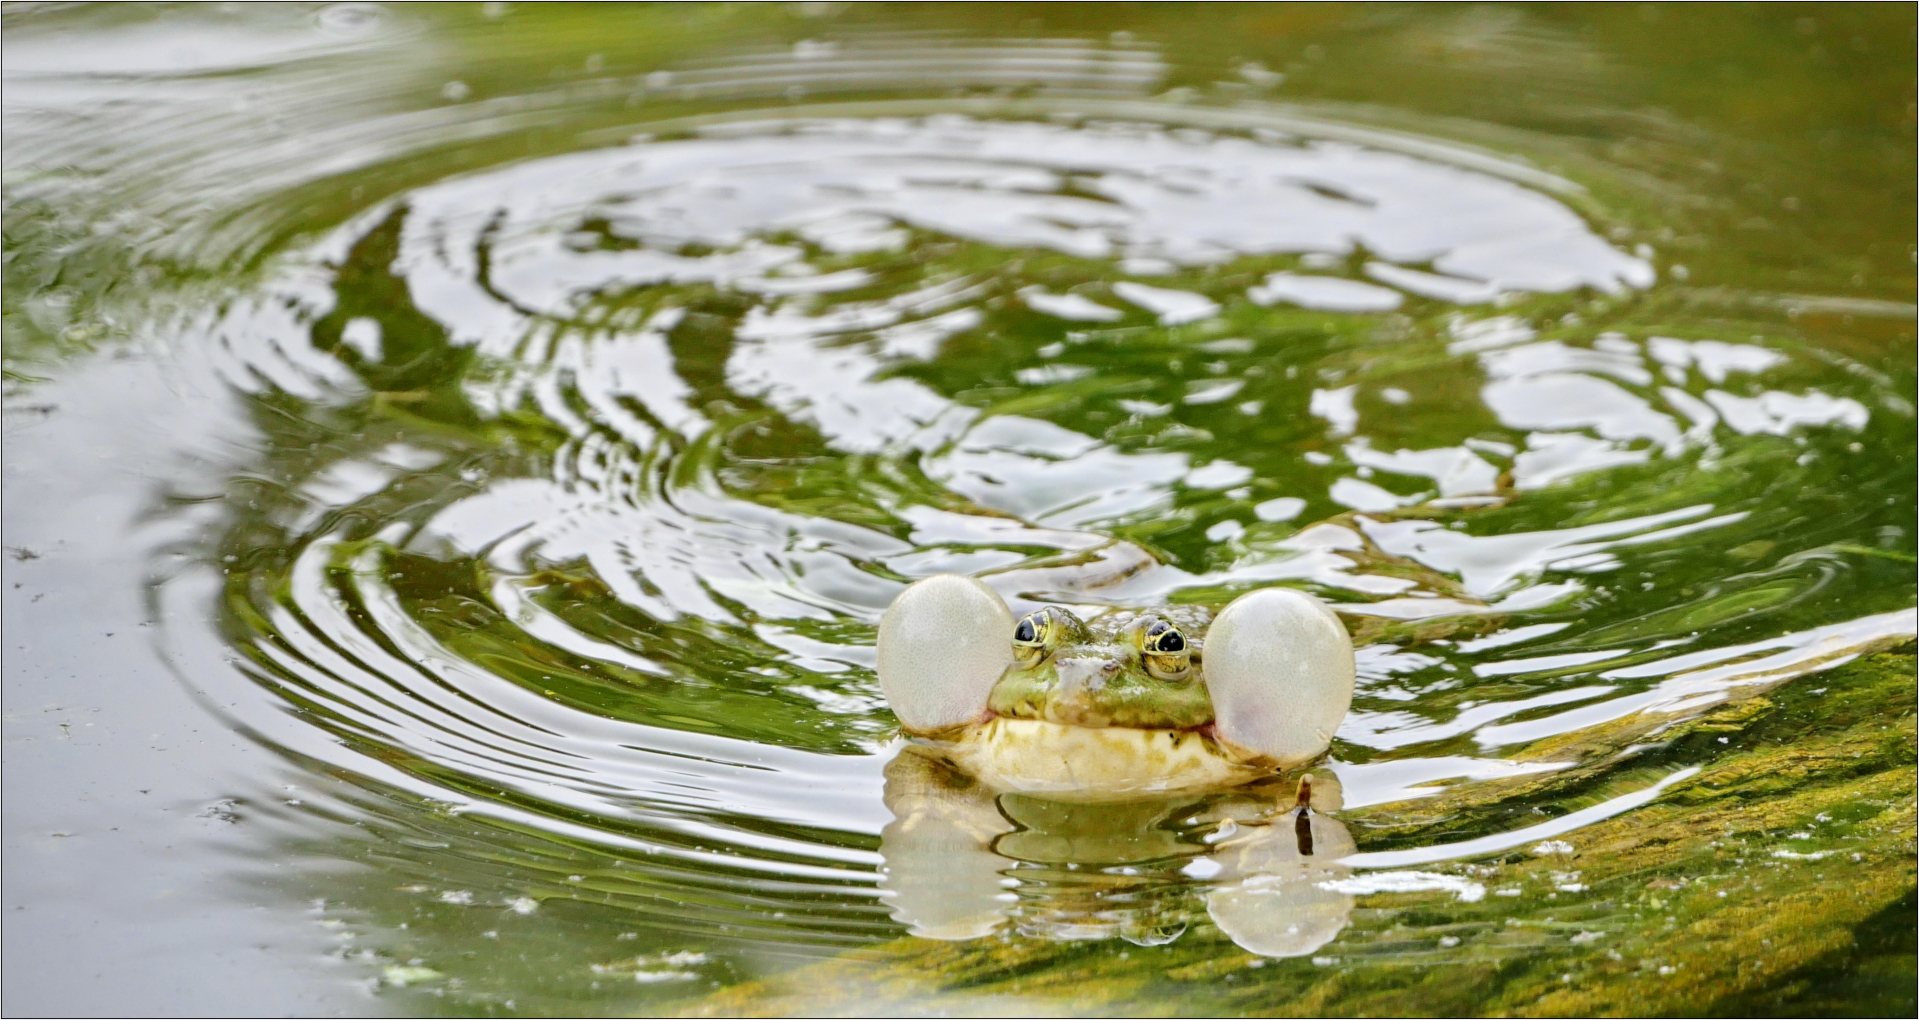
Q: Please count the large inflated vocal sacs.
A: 2